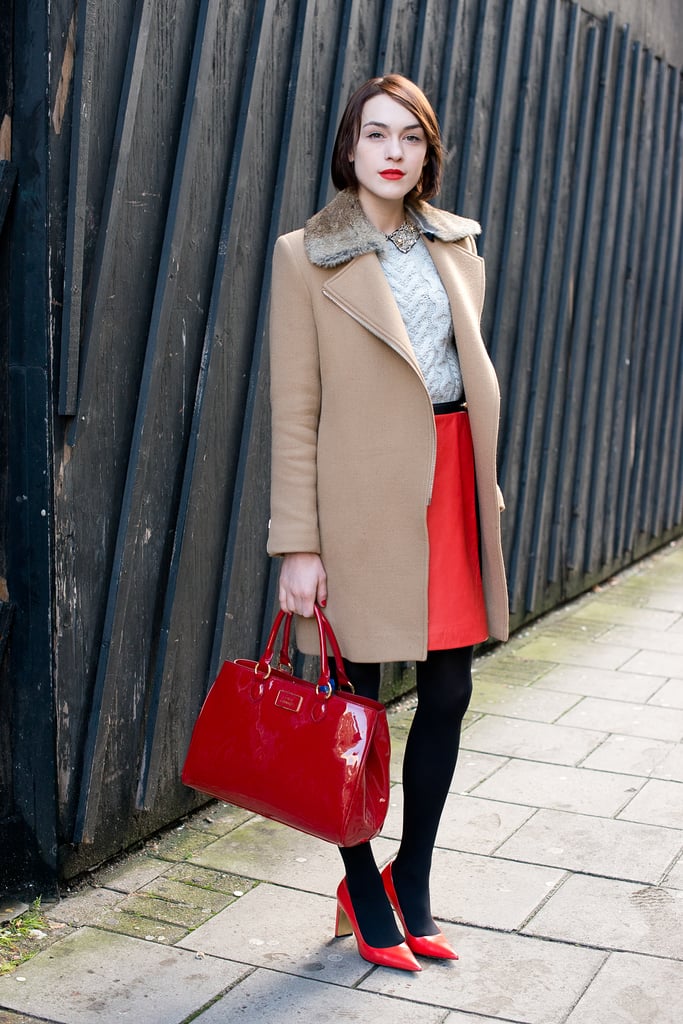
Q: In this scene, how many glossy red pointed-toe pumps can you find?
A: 2